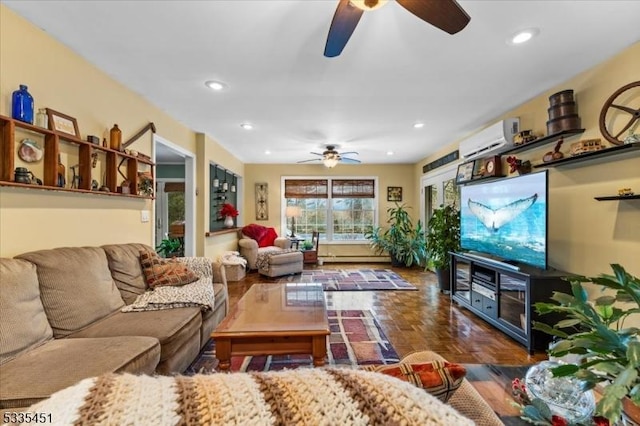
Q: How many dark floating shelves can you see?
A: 4